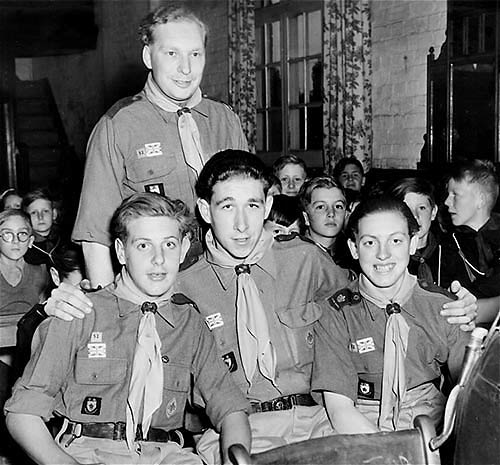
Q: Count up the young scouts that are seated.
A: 3